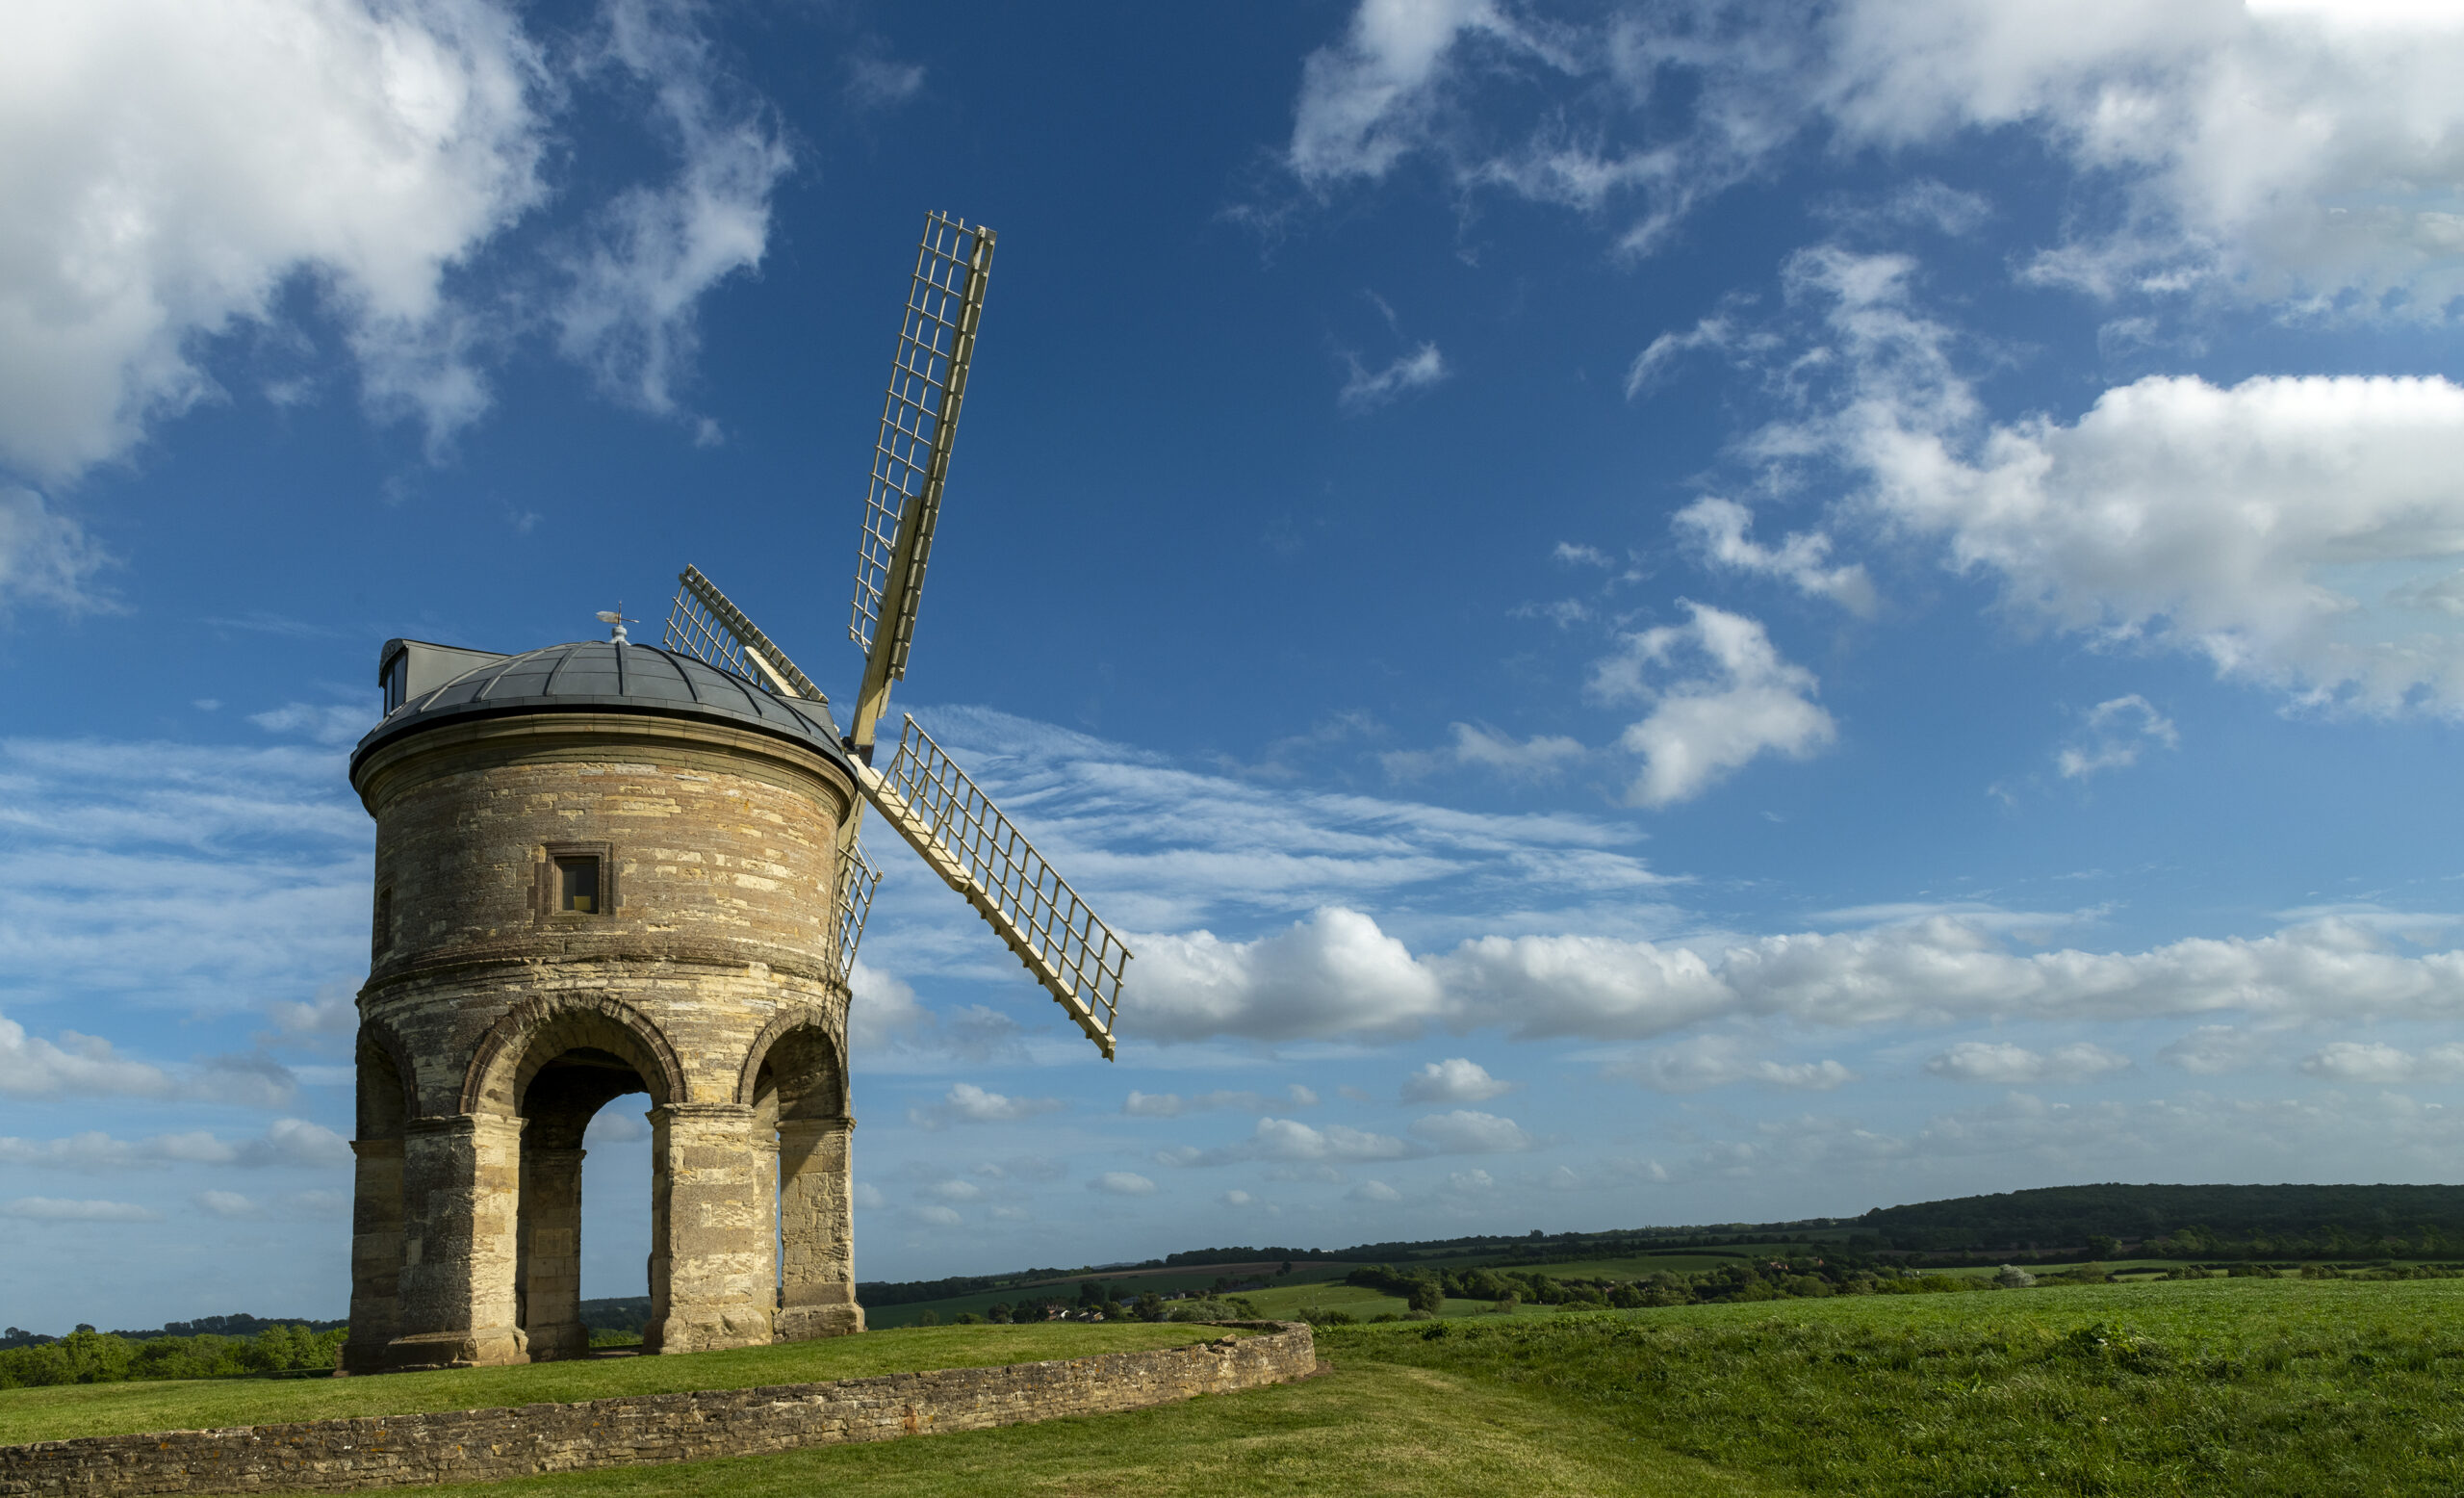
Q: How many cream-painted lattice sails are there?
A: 4